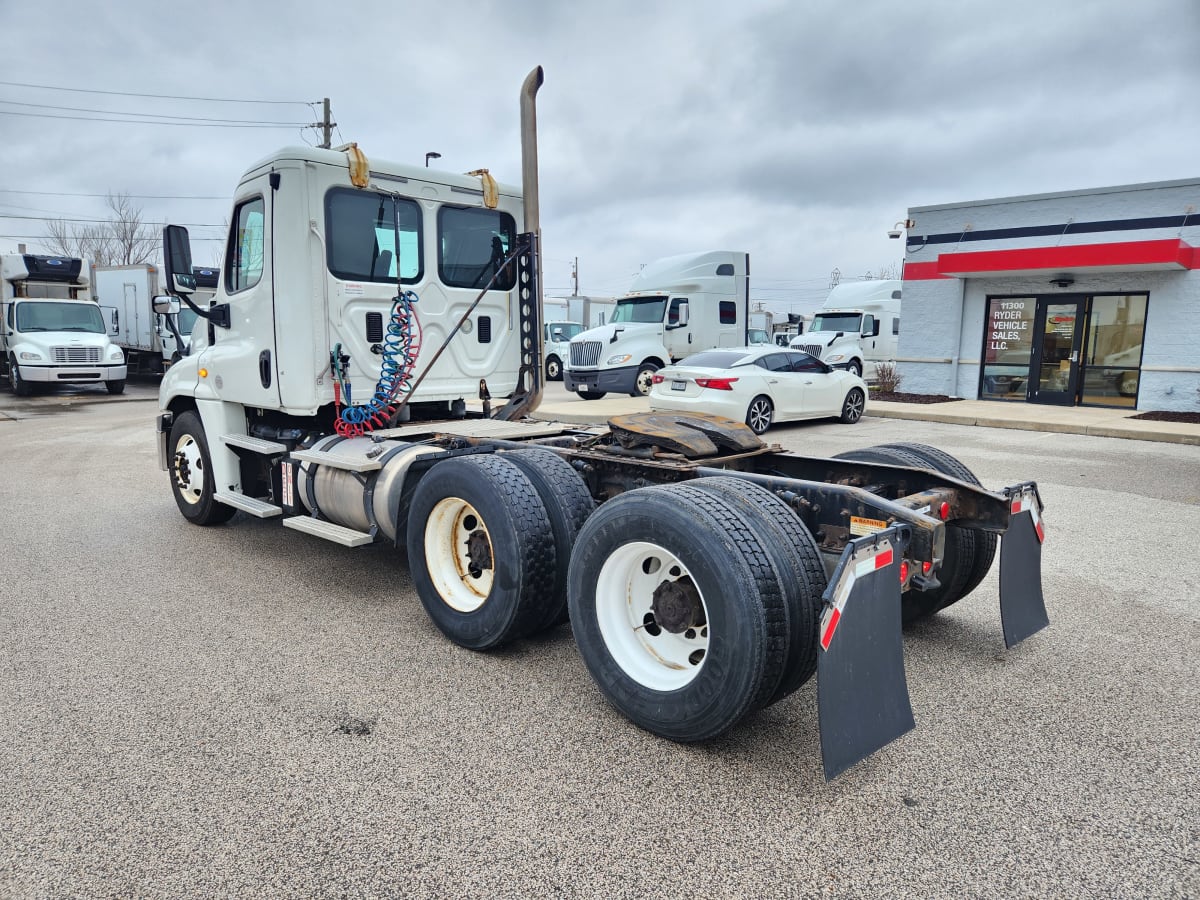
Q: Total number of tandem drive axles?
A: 2